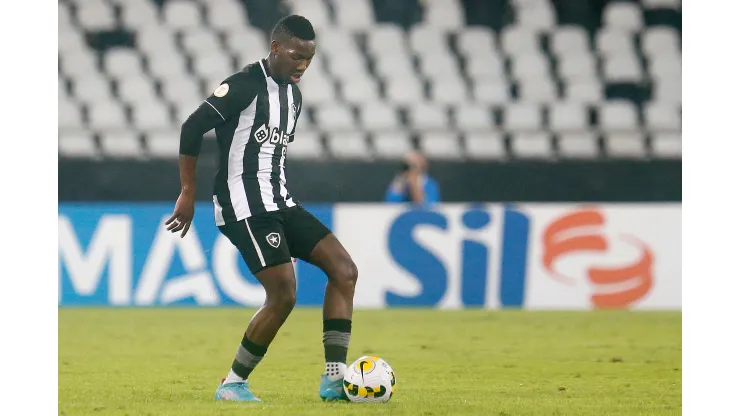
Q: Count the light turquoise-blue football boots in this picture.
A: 2